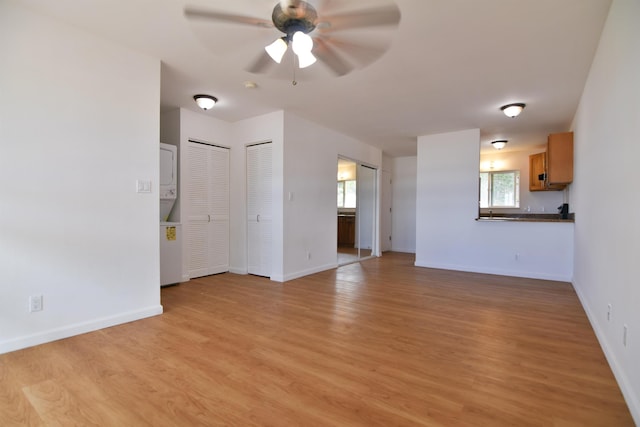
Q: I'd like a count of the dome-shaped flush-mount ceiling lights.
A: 3